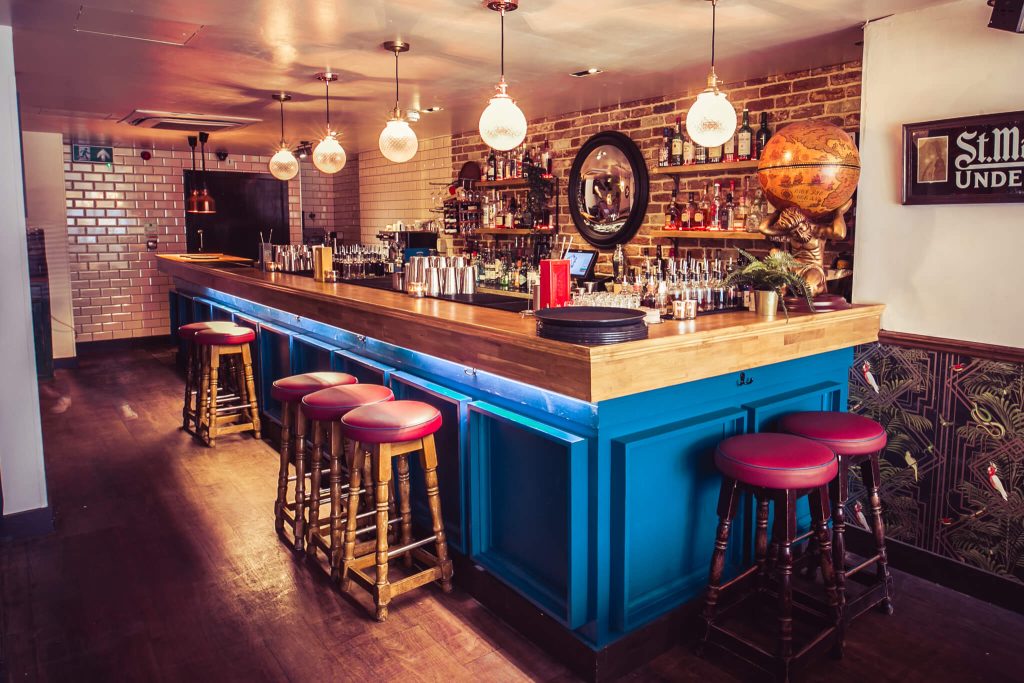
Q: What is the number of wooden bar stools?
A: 7